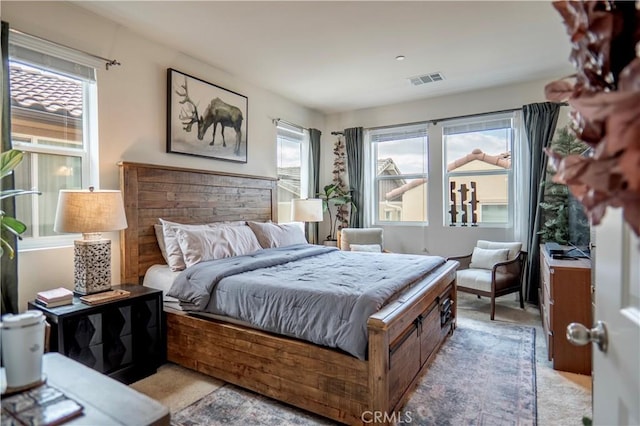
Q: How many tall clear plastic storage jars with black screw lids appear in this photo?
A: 0